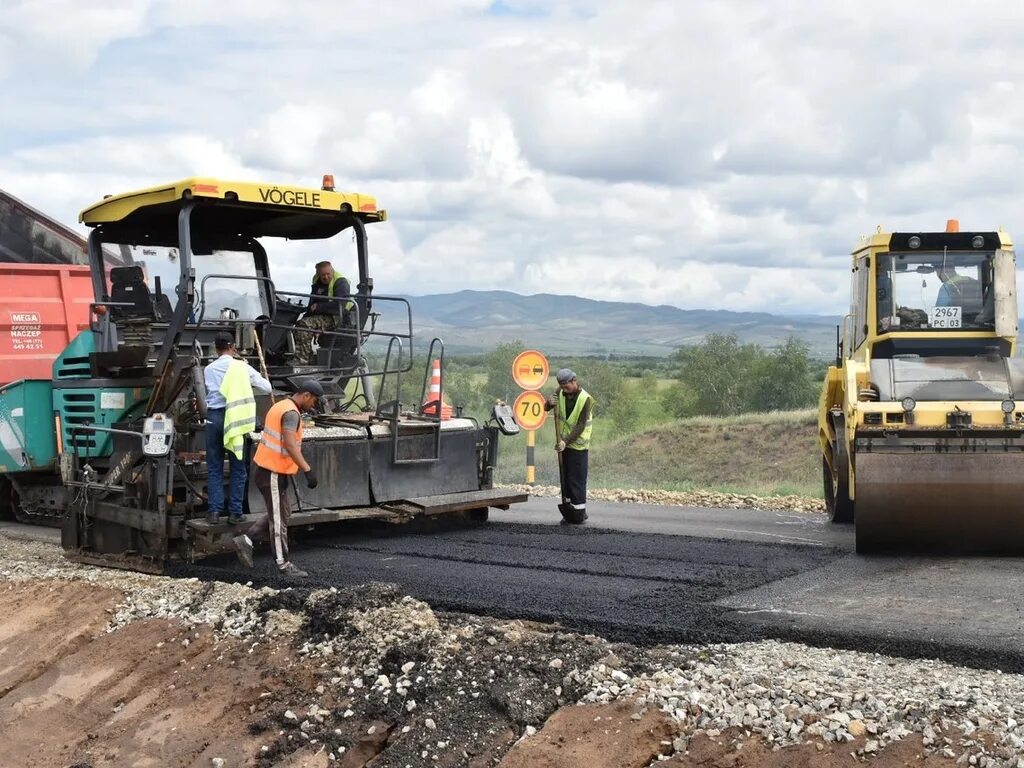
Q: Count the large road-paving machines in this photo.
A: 2